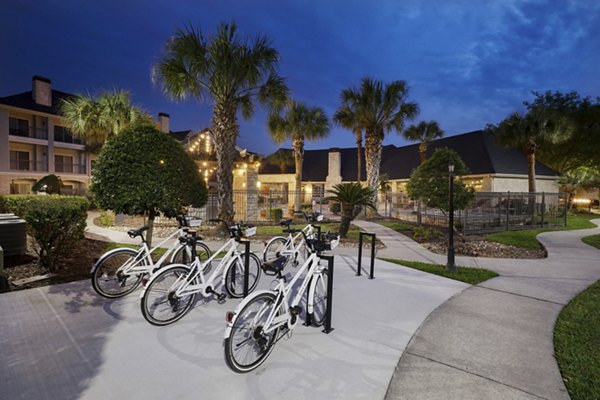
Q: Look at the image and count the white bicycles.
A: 4